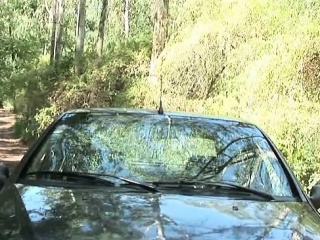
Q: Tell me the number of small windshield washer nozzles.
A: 2